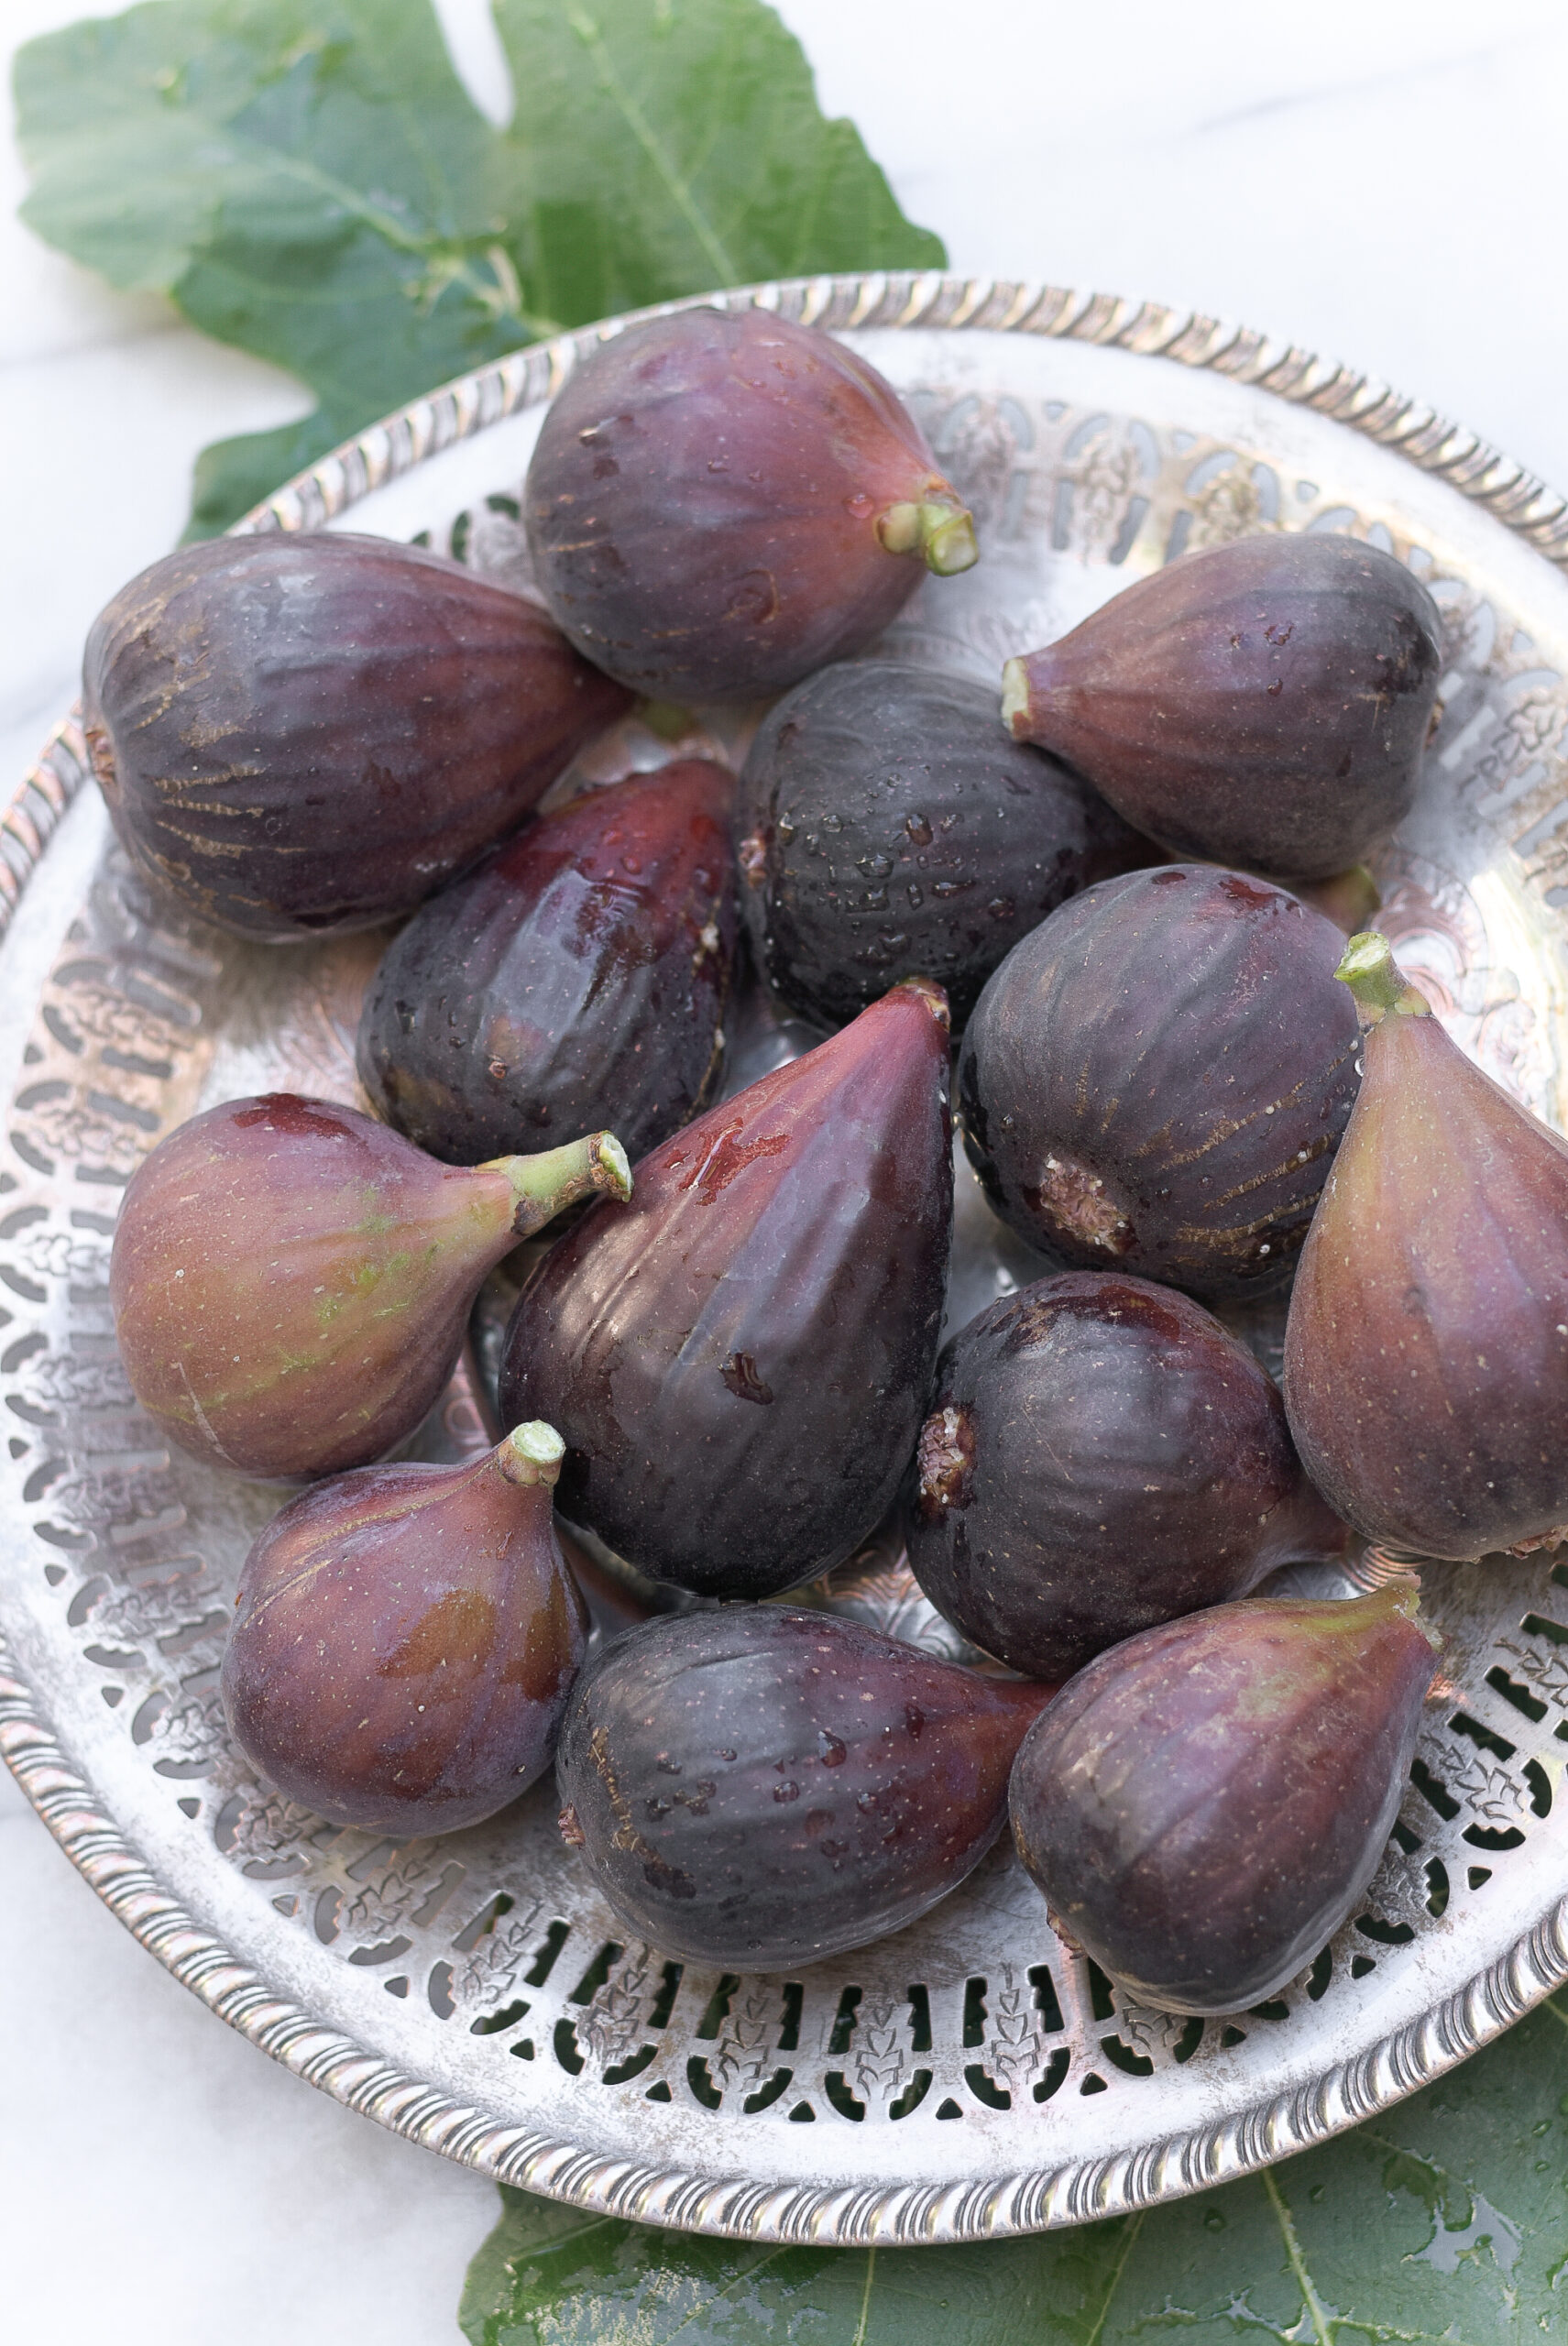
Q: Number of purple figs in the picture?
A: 13